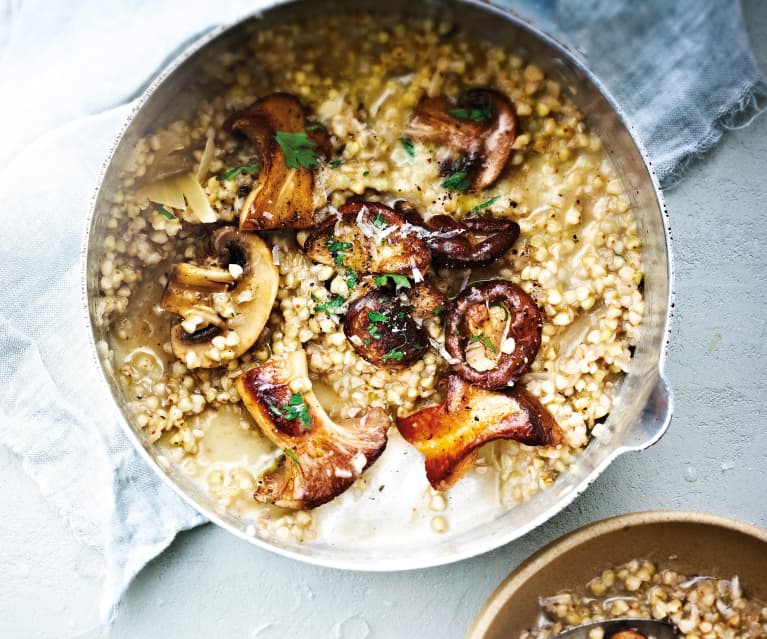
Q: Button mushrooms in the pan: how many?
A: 2